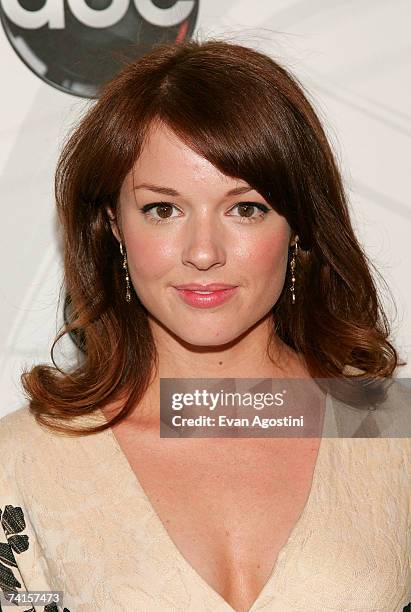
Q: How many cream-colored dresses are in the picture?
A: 1